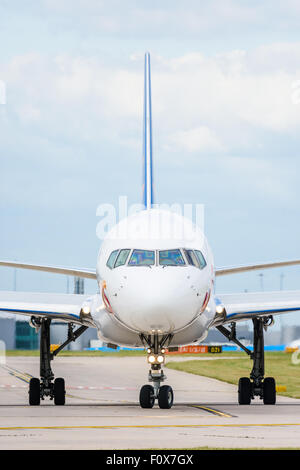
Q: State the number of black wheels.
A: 6